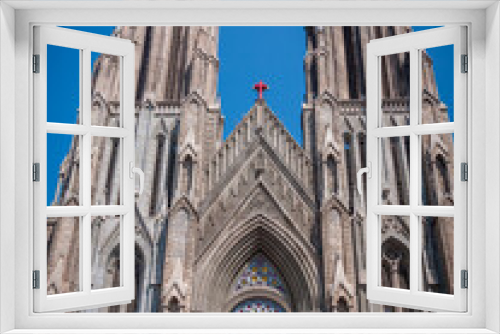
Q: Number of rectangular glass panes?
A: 12